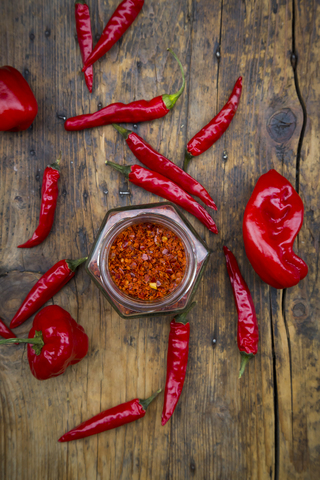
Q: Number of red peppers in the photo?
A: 15